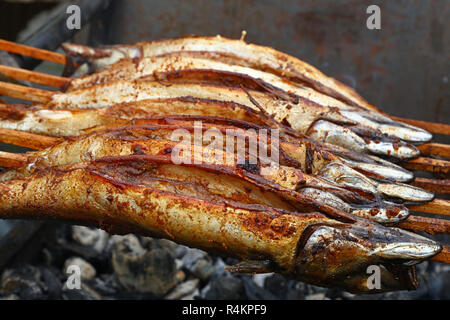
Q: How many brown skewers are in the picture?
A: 7